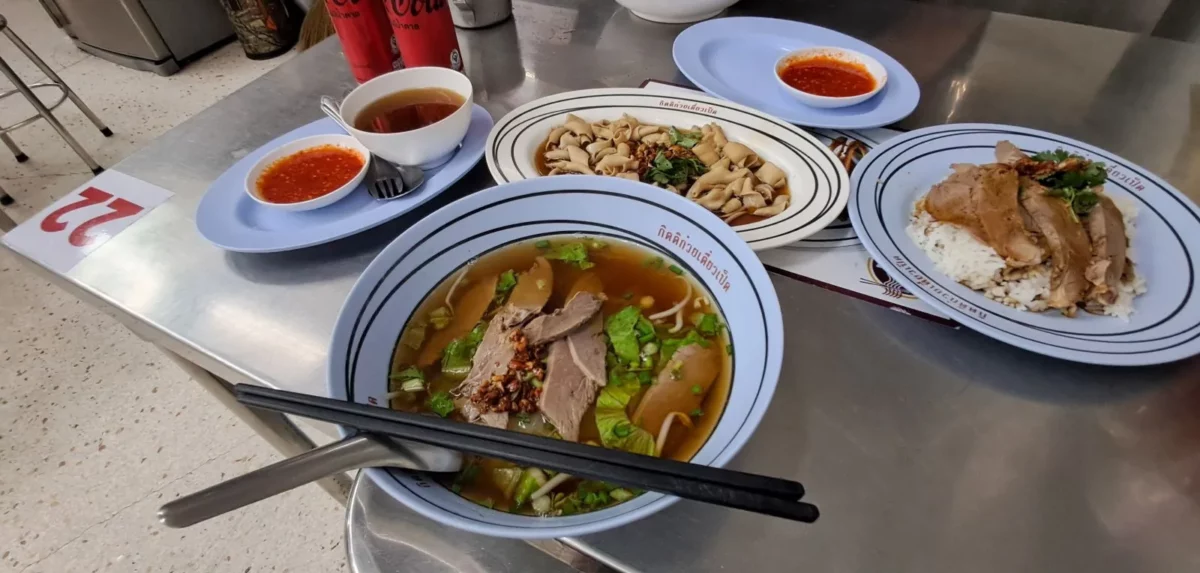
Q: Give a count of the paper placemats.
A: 1